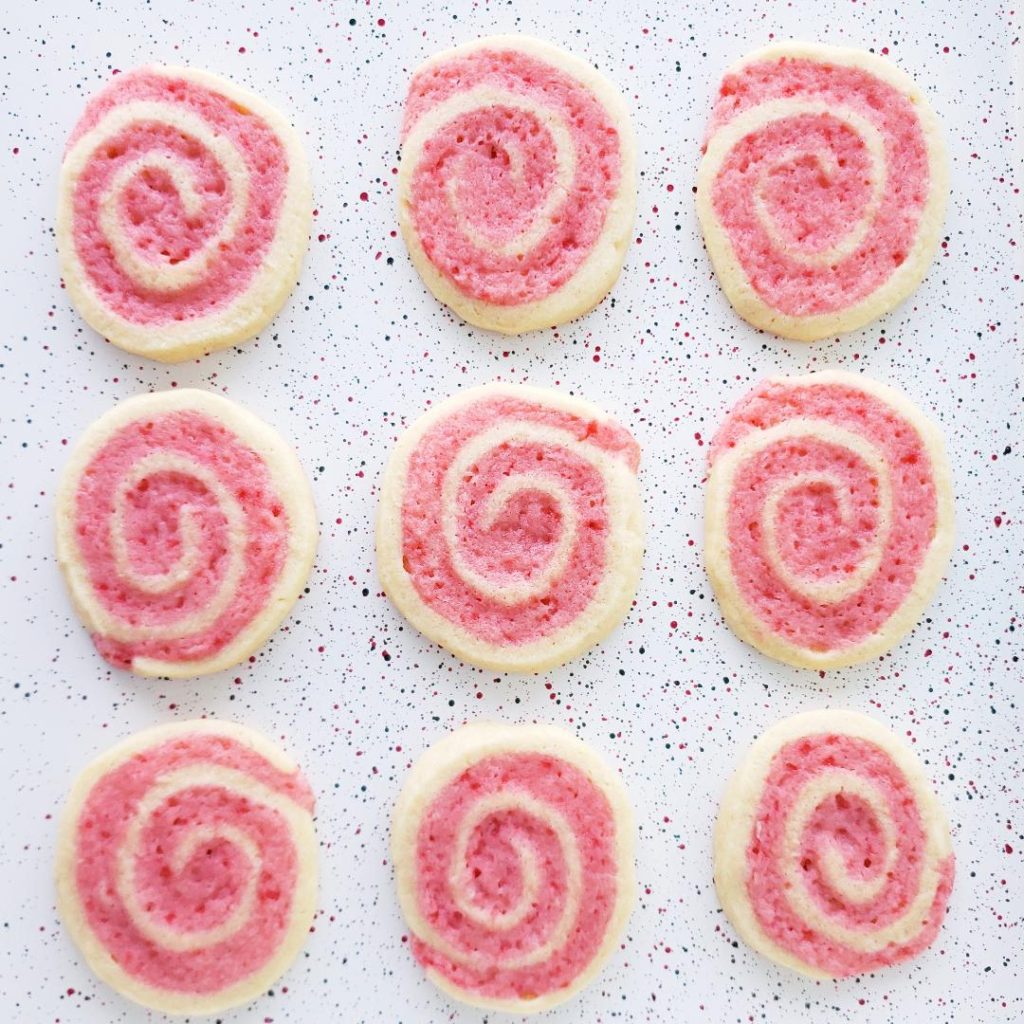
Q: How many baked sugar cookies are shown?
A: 9